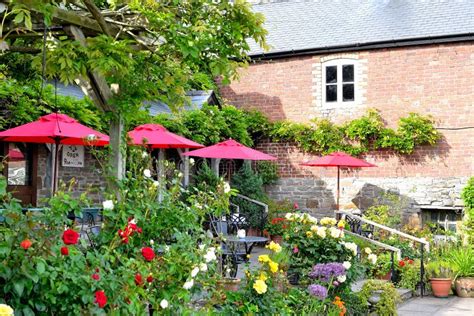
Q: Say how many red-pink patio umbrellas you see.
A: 4